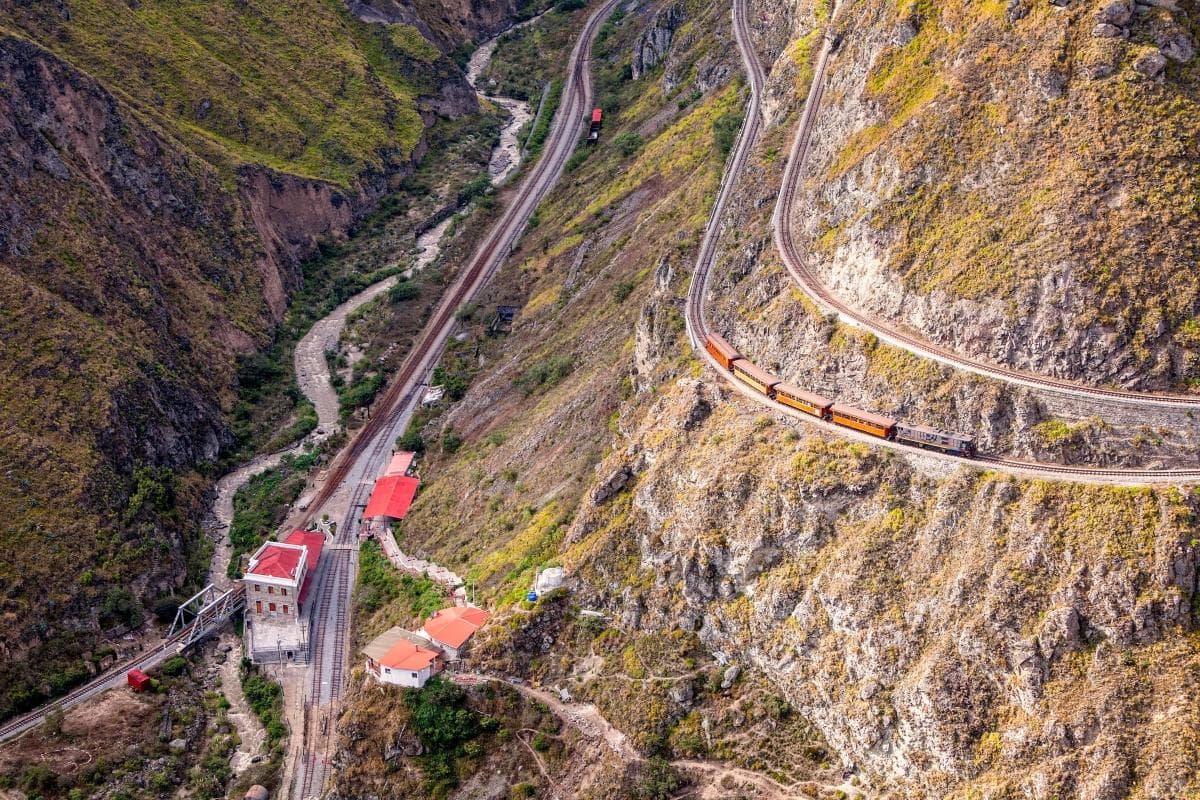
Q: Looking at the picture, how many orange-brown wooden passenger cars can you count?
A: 4